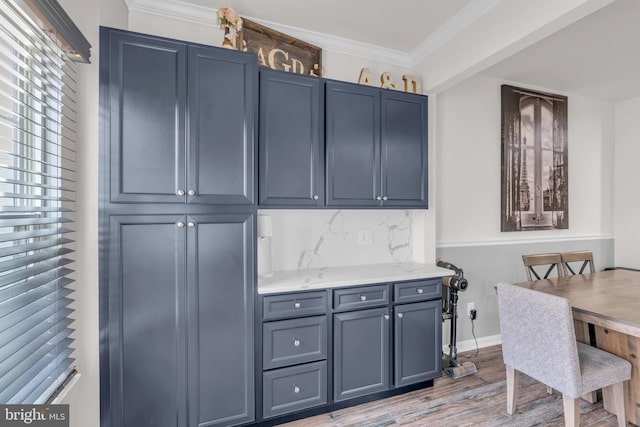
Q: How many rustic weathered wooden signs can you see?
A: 1